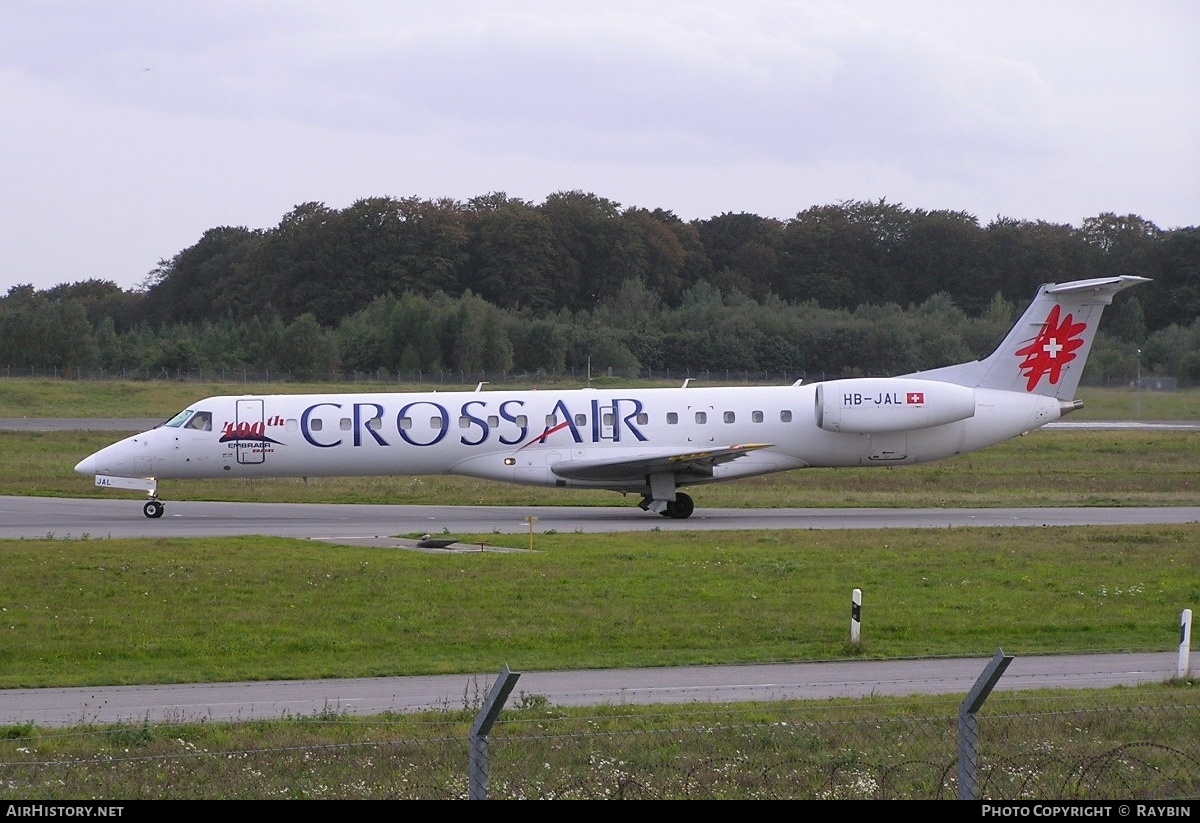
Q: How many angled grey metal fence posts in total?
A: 2